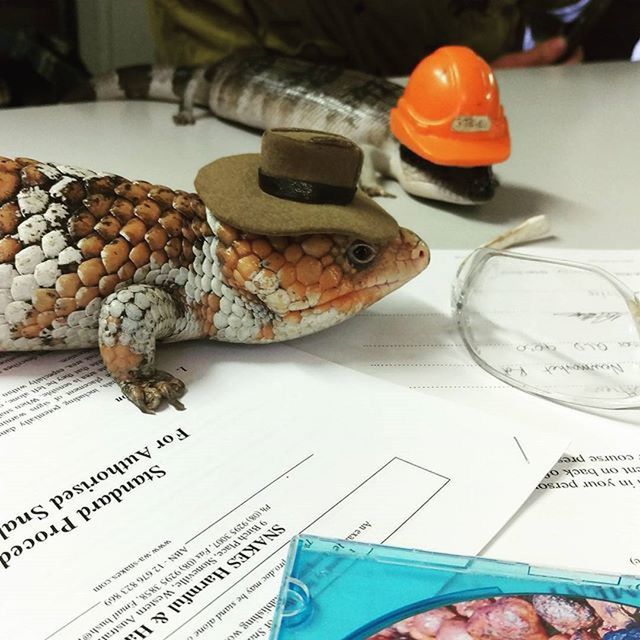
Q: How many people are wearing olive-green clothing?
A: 1